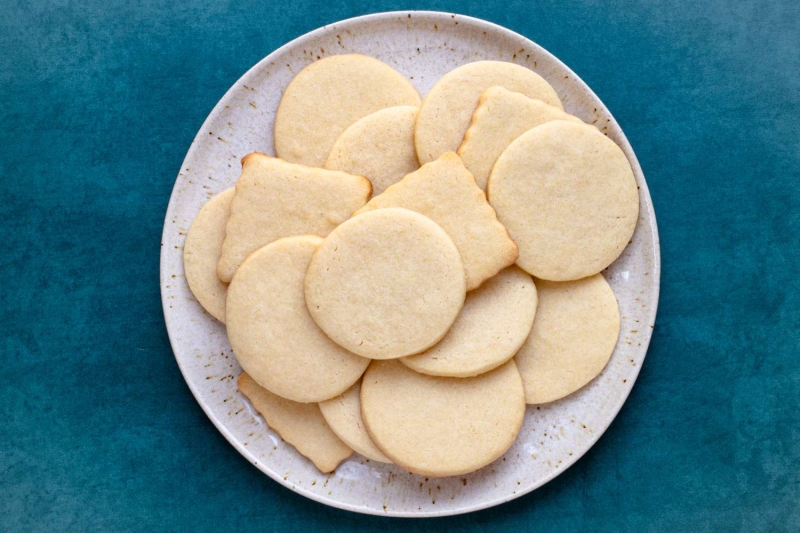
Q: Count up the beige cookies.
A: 15